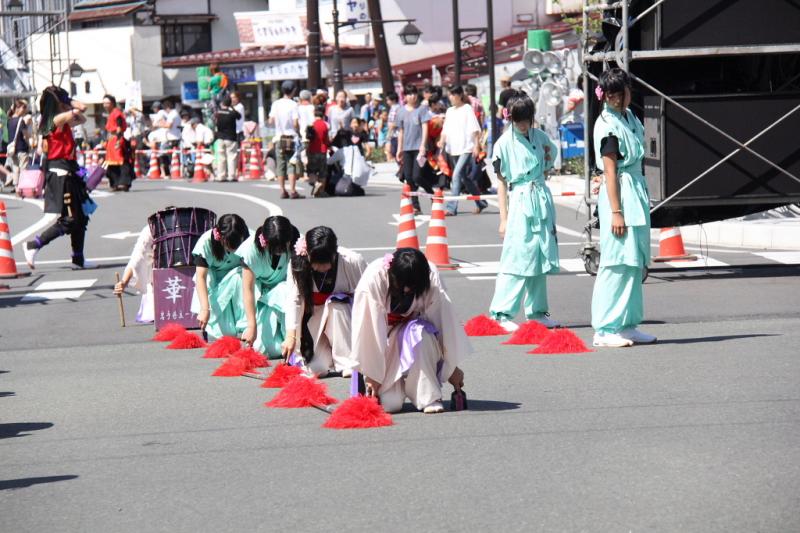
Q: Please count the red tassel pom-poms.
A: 11